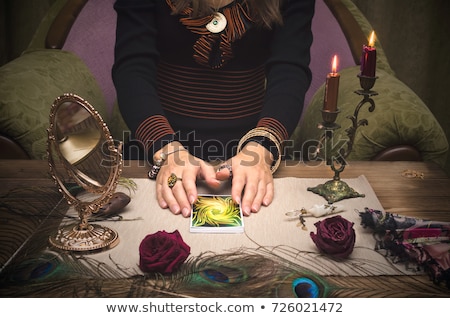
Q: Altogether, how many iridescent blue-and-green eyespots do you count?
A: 3